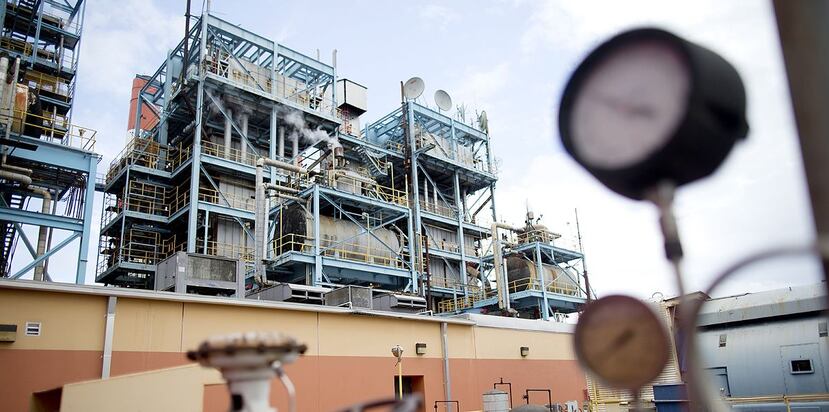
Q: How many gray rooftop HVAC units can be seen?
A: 4